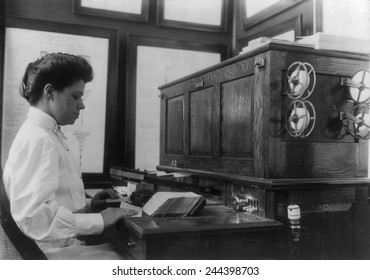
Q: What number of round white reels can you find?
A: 4